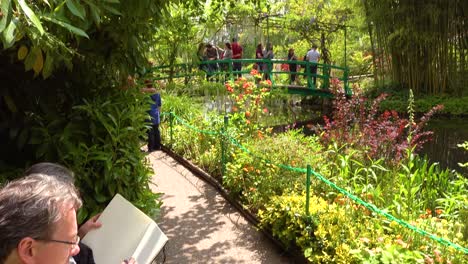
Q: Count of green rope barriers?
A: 1